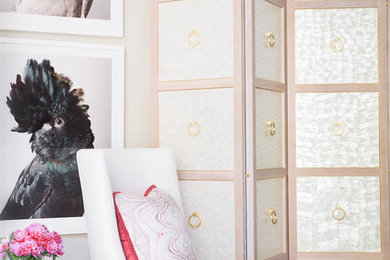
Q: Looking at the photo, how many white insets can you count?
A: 9